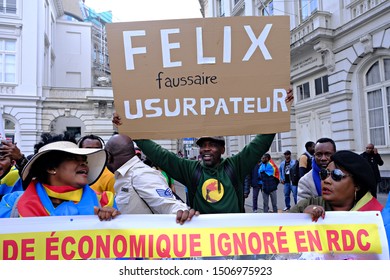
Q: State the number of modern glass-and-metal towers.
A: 0